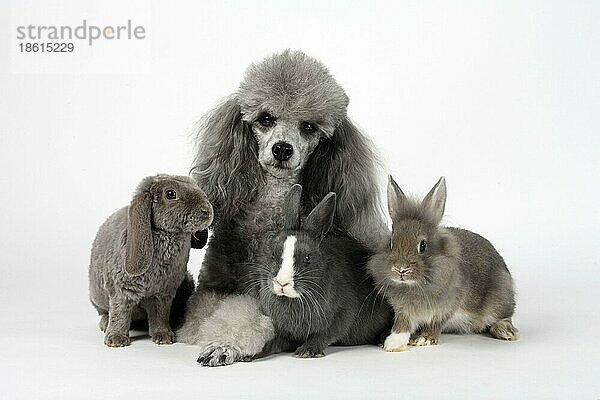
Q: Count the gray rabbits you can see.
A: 3